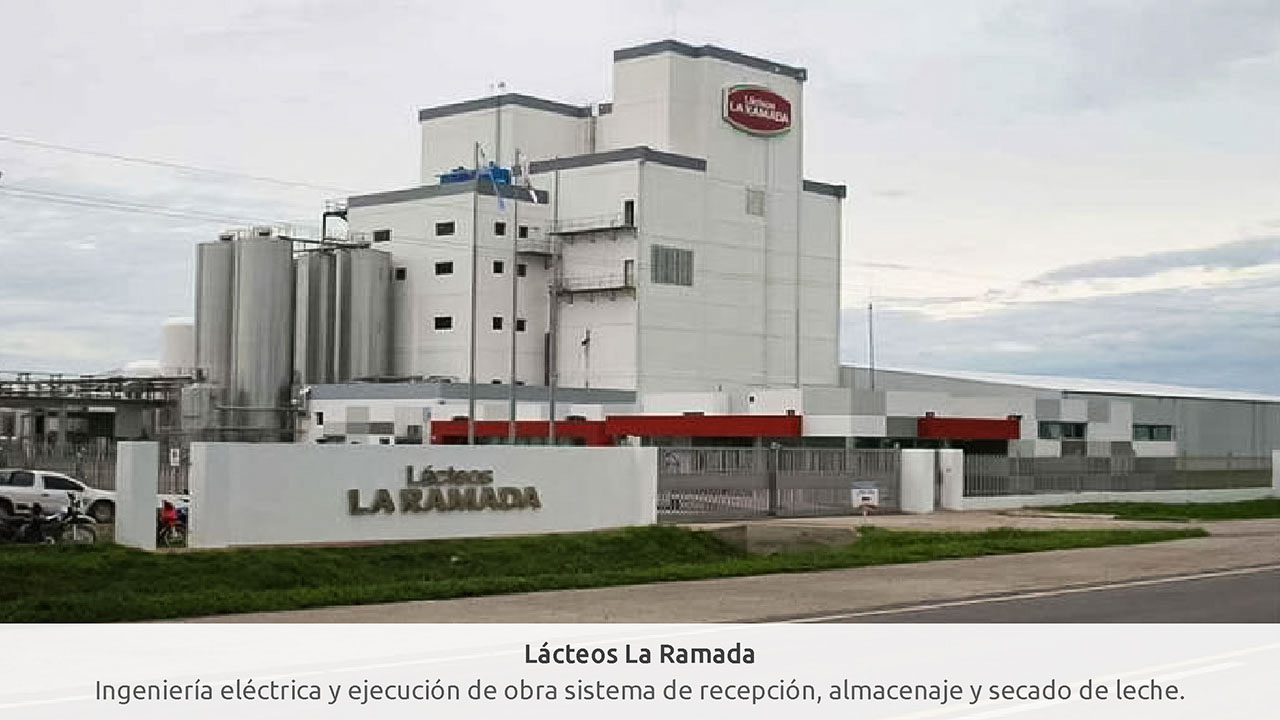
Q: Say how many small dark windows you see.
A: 11